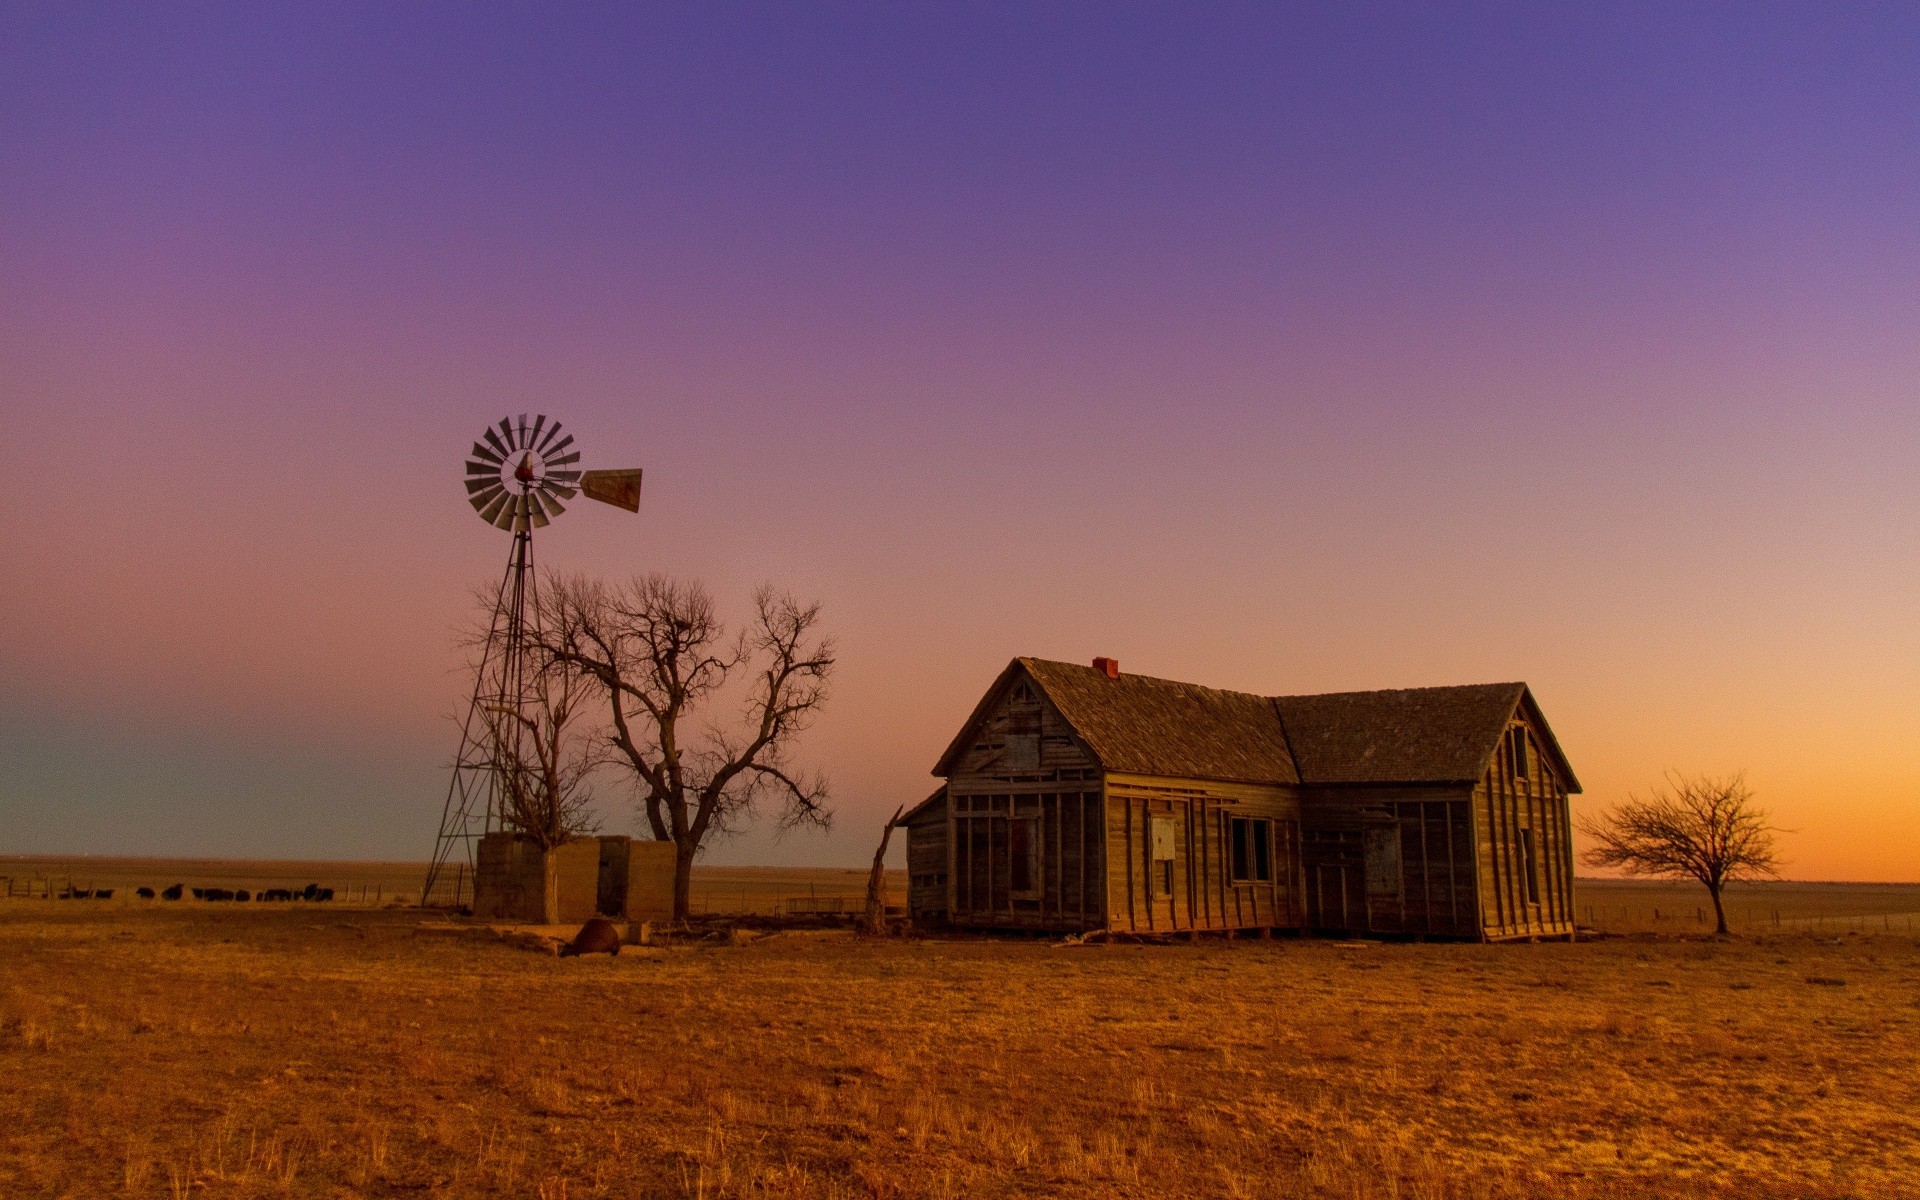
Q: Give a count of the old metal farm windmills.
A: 1